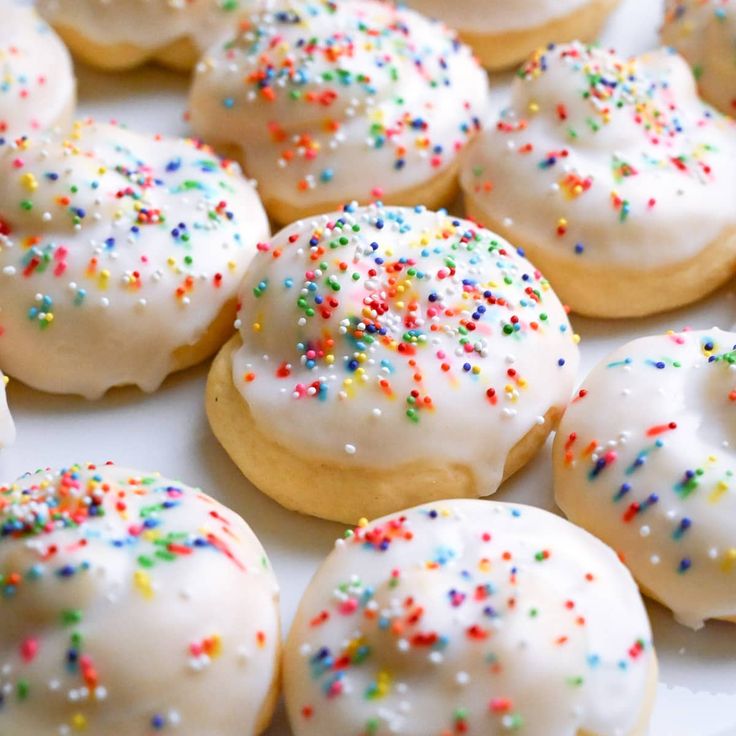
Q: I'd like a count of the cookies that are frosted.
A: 12